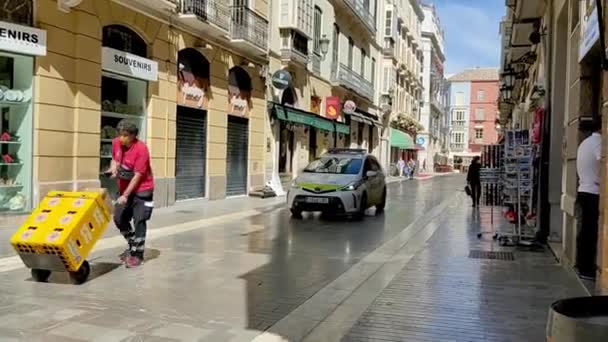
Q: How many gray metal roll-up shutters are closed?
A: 2